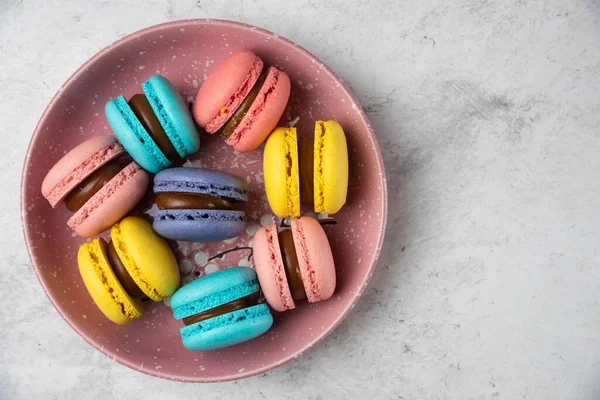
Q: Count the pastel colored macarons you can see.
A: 8